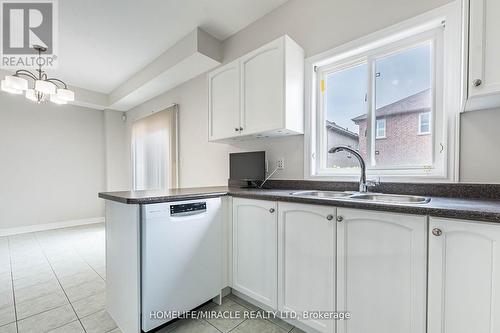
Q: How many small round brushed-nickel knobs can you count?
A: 7